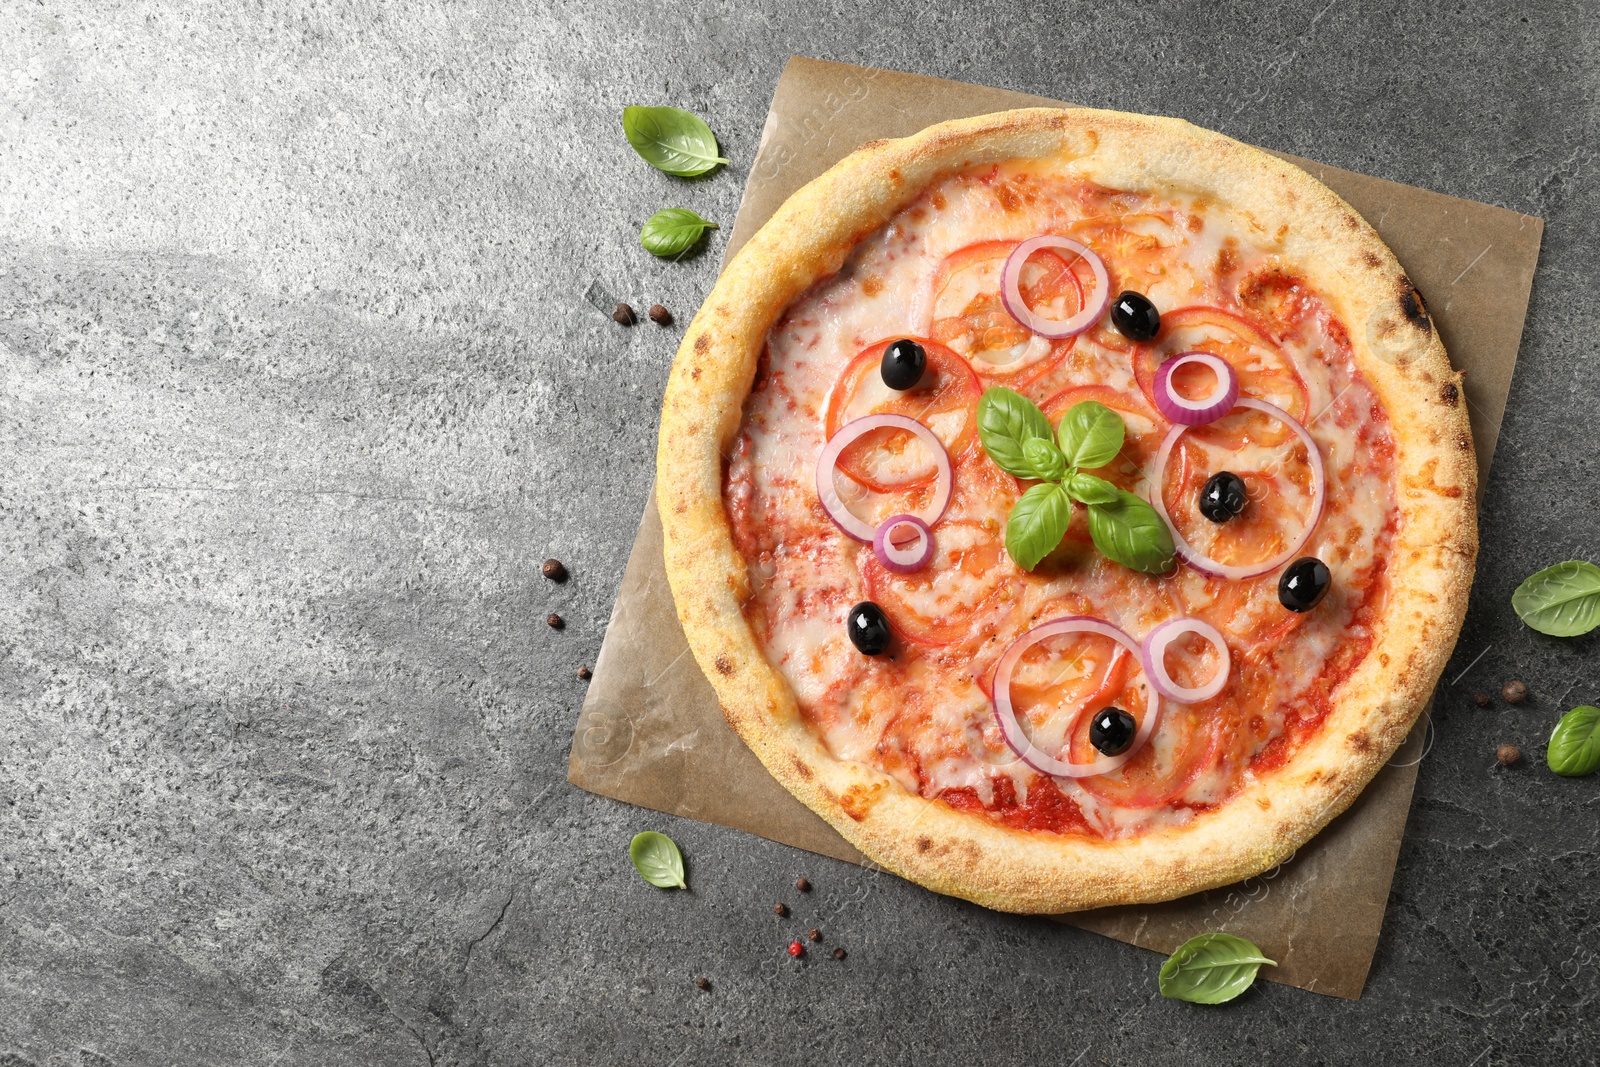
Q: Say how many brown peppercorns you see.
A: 13